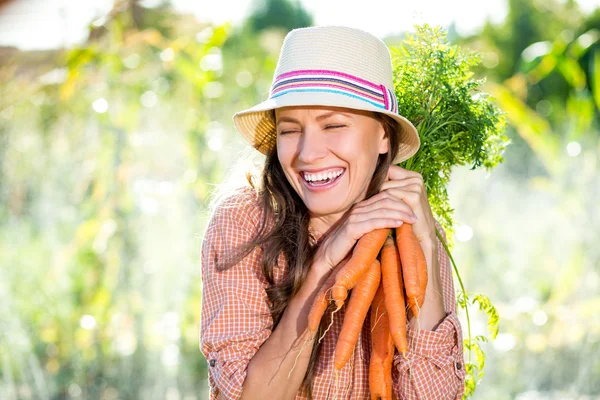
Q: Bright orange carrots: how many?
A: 7